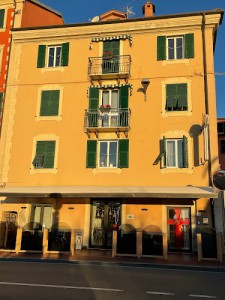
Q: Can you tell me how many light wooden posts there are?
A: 8